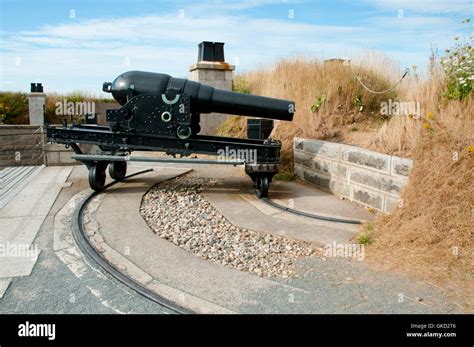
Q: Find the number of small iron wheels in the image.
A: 3